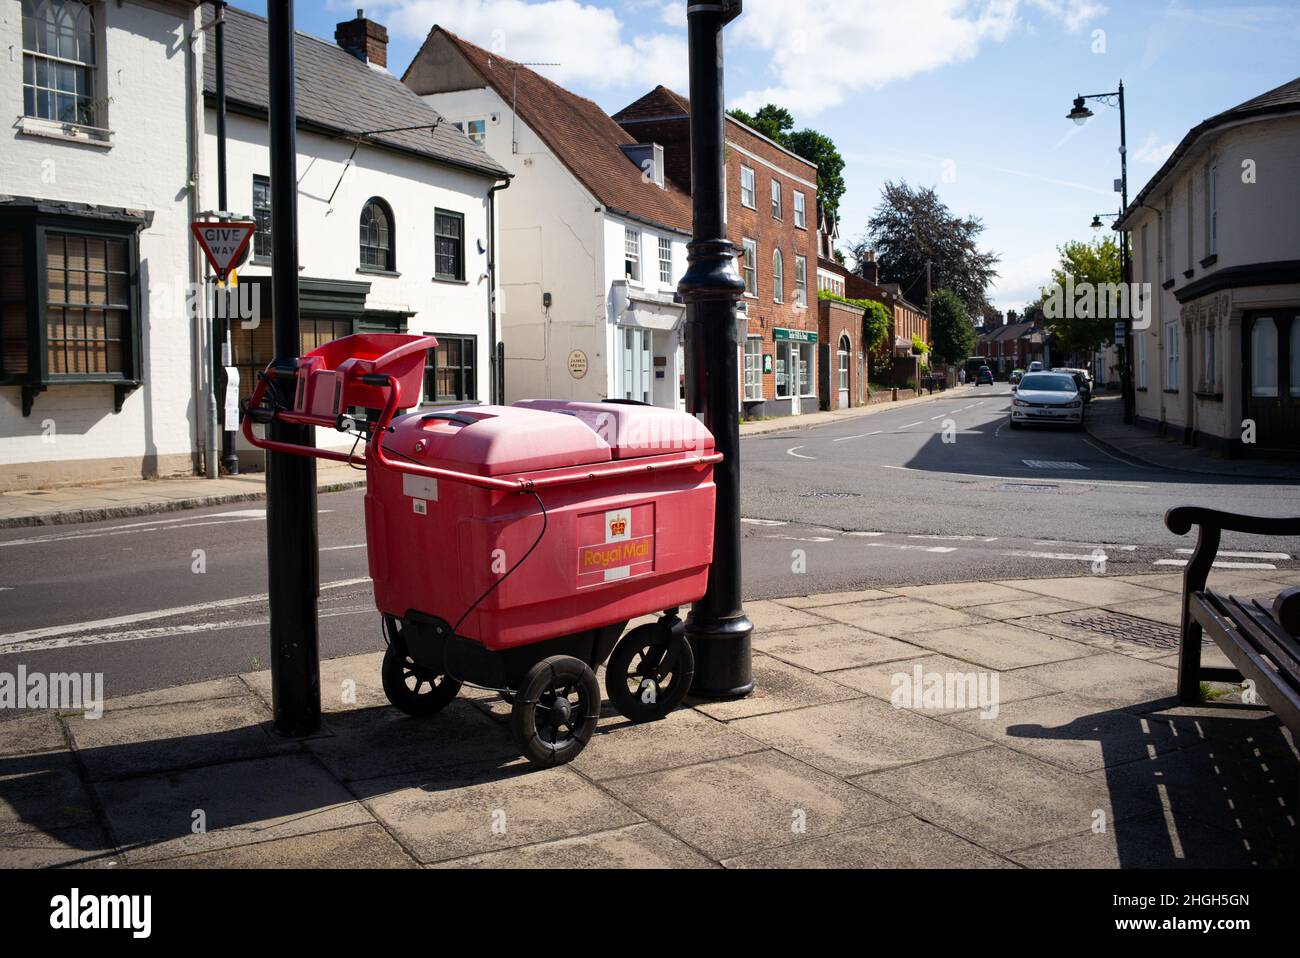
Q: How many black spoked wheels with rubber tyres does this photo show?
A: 3